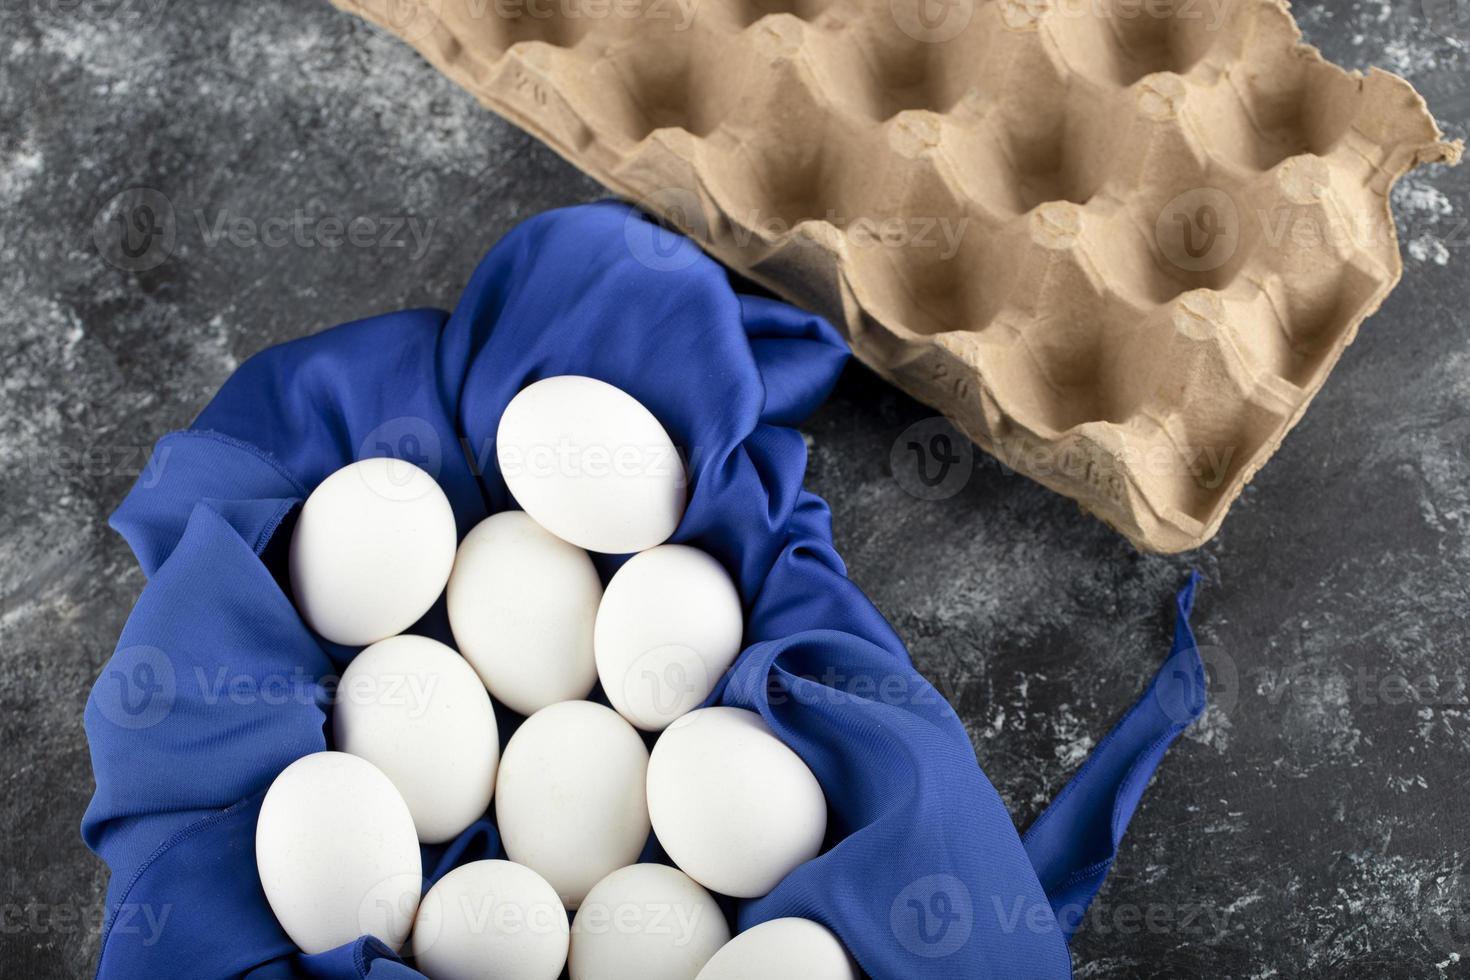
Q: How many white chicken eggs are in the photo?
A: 11